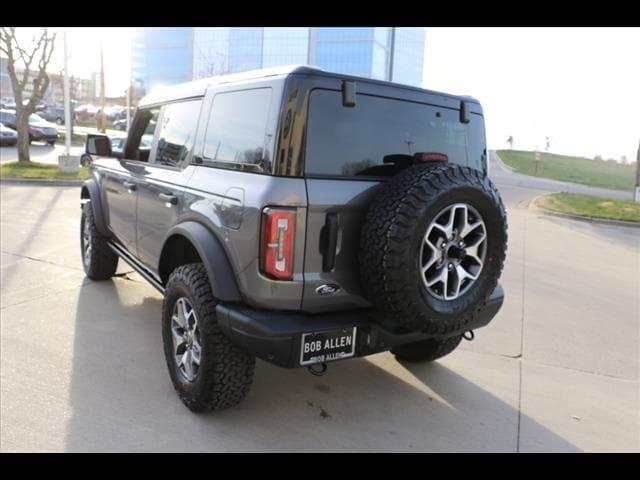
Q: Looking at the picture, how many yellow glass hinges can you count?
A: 0